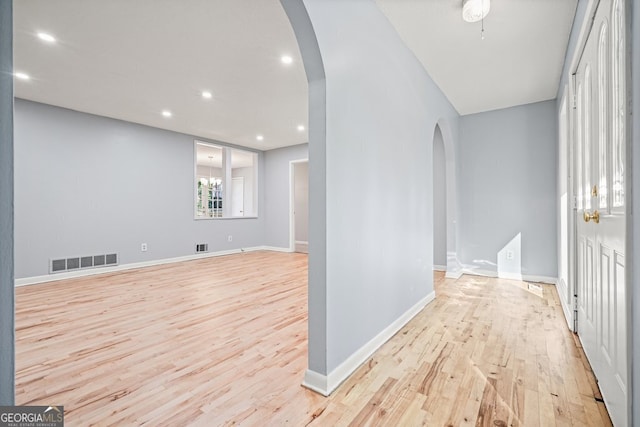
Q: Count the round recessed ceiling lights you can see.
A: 7